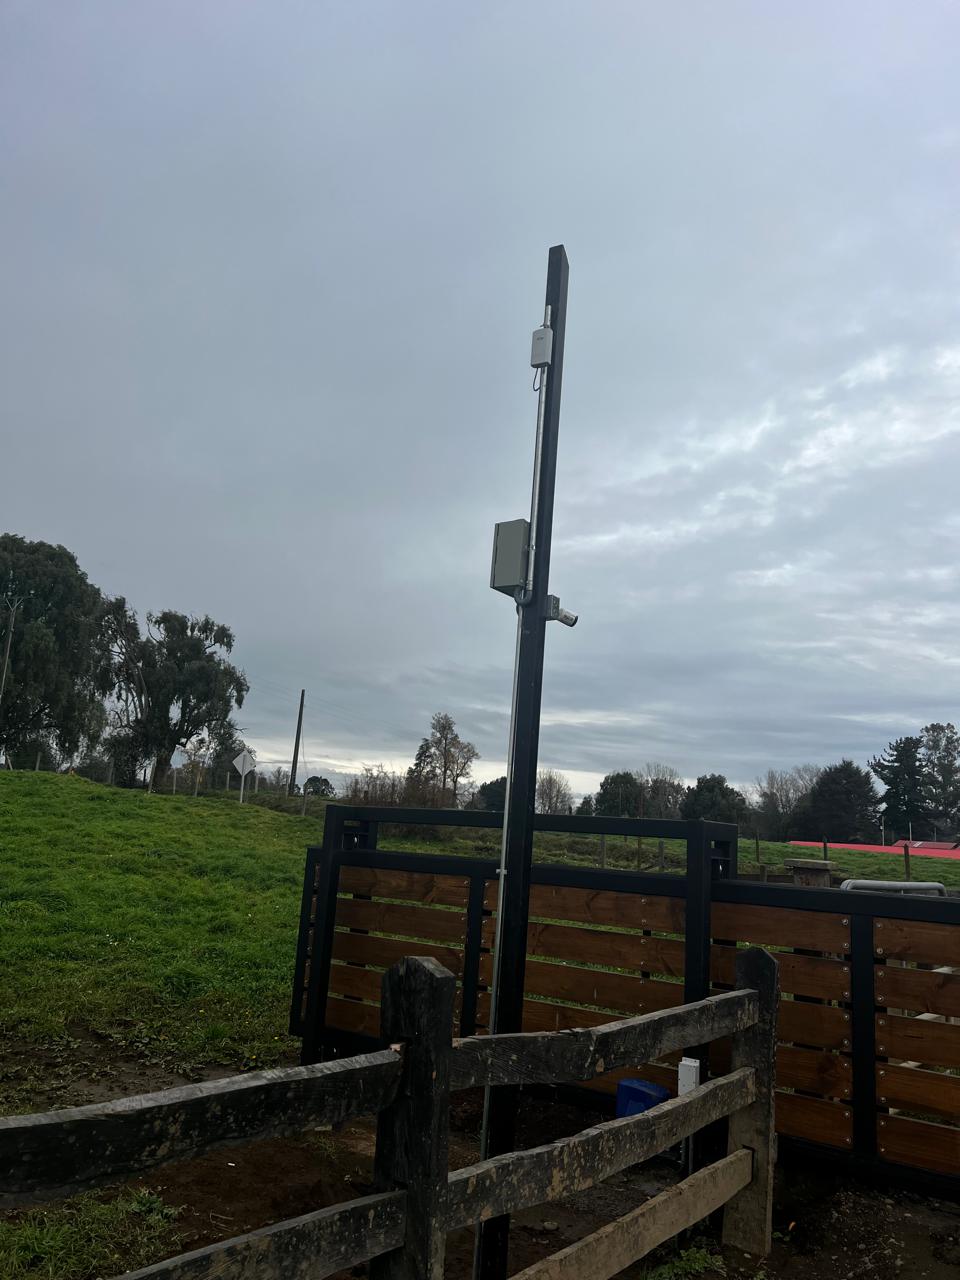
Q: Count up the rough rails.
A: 5